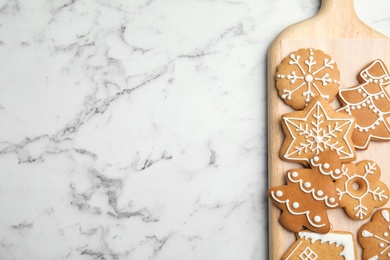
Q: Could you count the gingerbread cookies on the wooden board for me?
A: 7